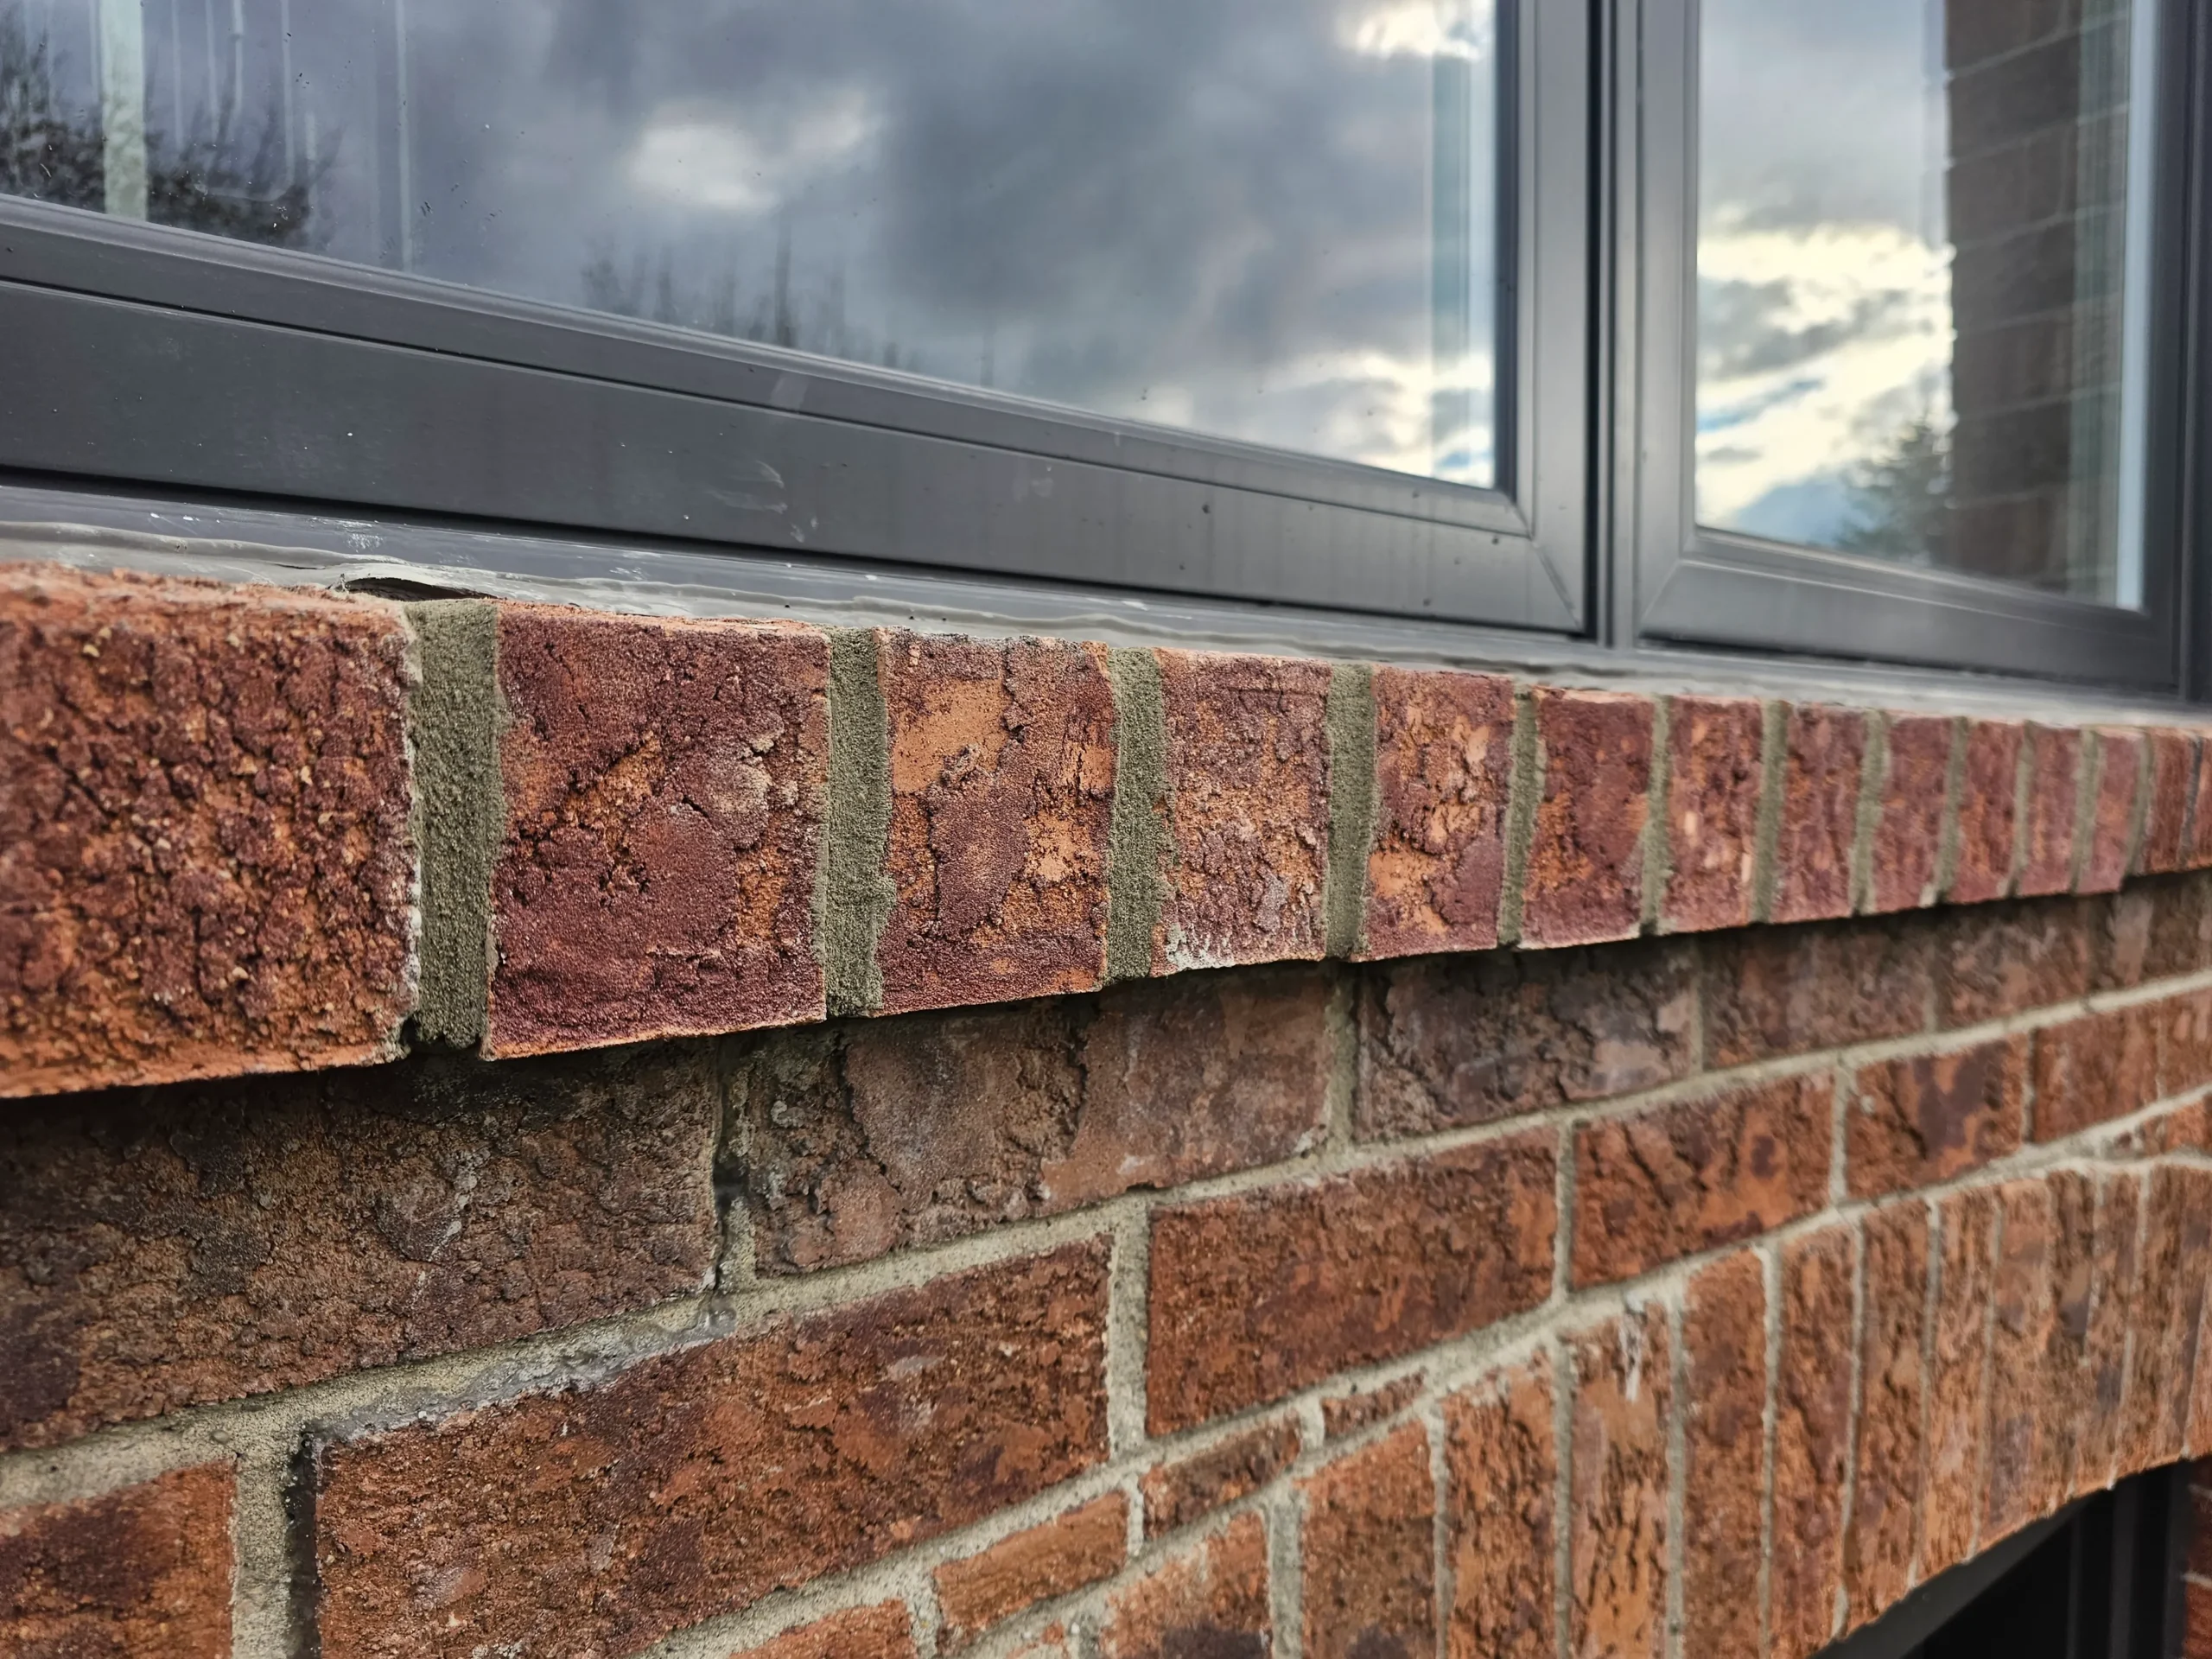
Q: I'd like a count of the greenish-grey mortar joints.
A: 12